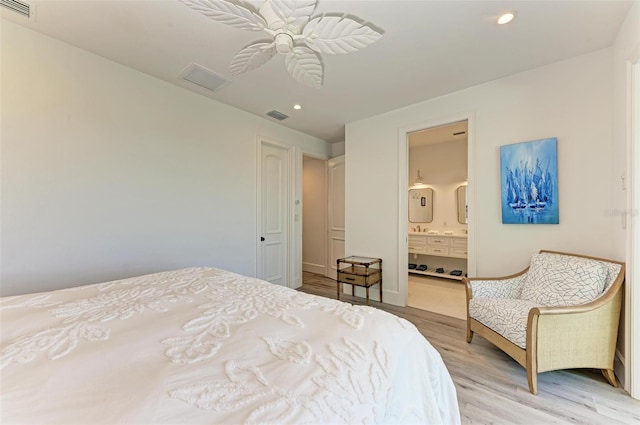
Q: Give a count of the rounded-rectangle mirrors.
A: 2